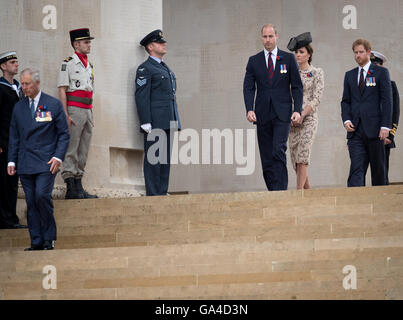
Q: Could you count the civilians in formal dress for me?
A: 4